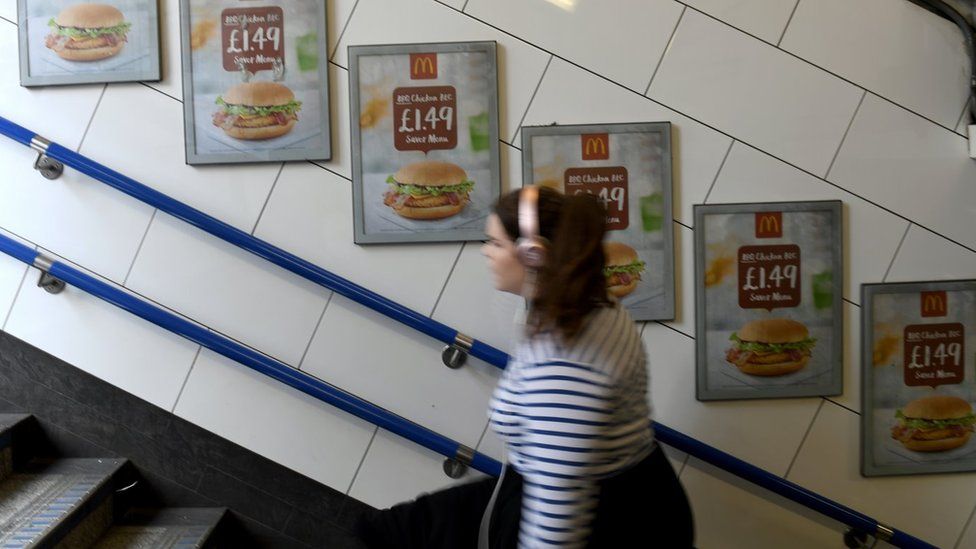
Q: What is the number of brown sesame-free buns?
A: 6